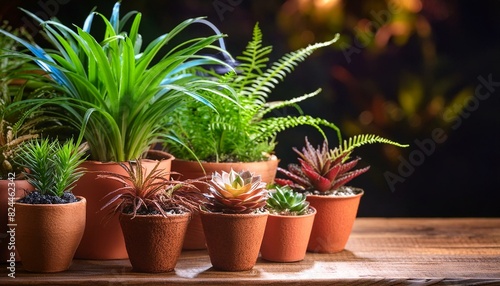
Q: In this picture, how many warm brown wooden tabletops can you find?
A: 1